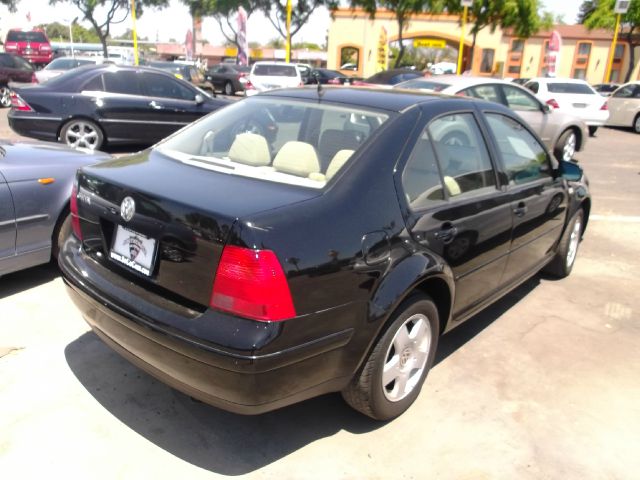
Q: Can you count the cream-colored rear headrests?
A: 3